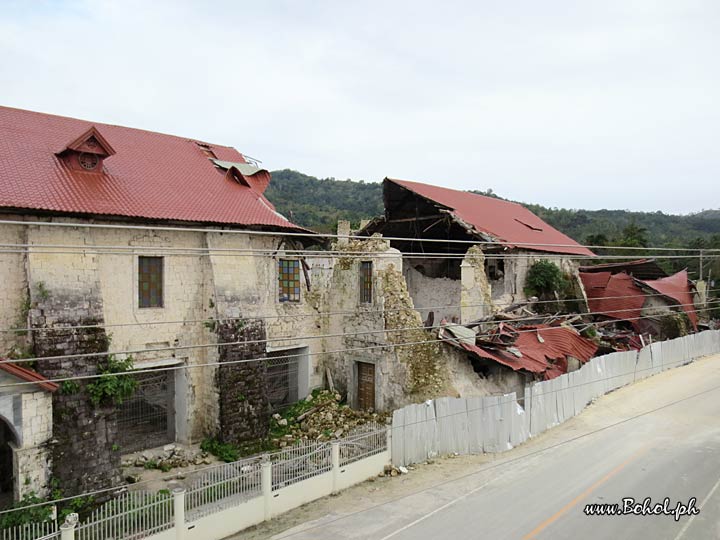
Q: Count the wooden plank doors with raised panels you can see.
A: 1